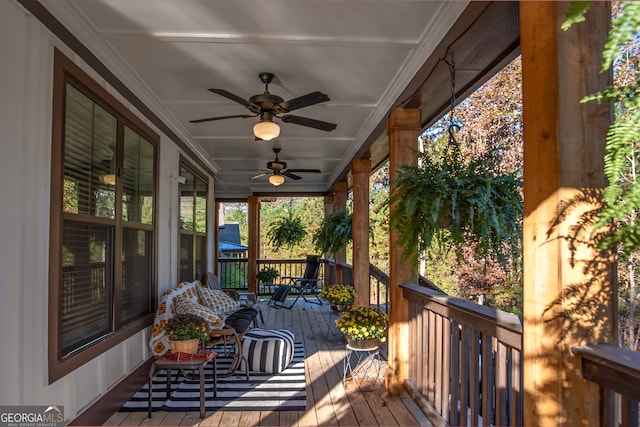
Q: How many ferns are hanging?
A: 4